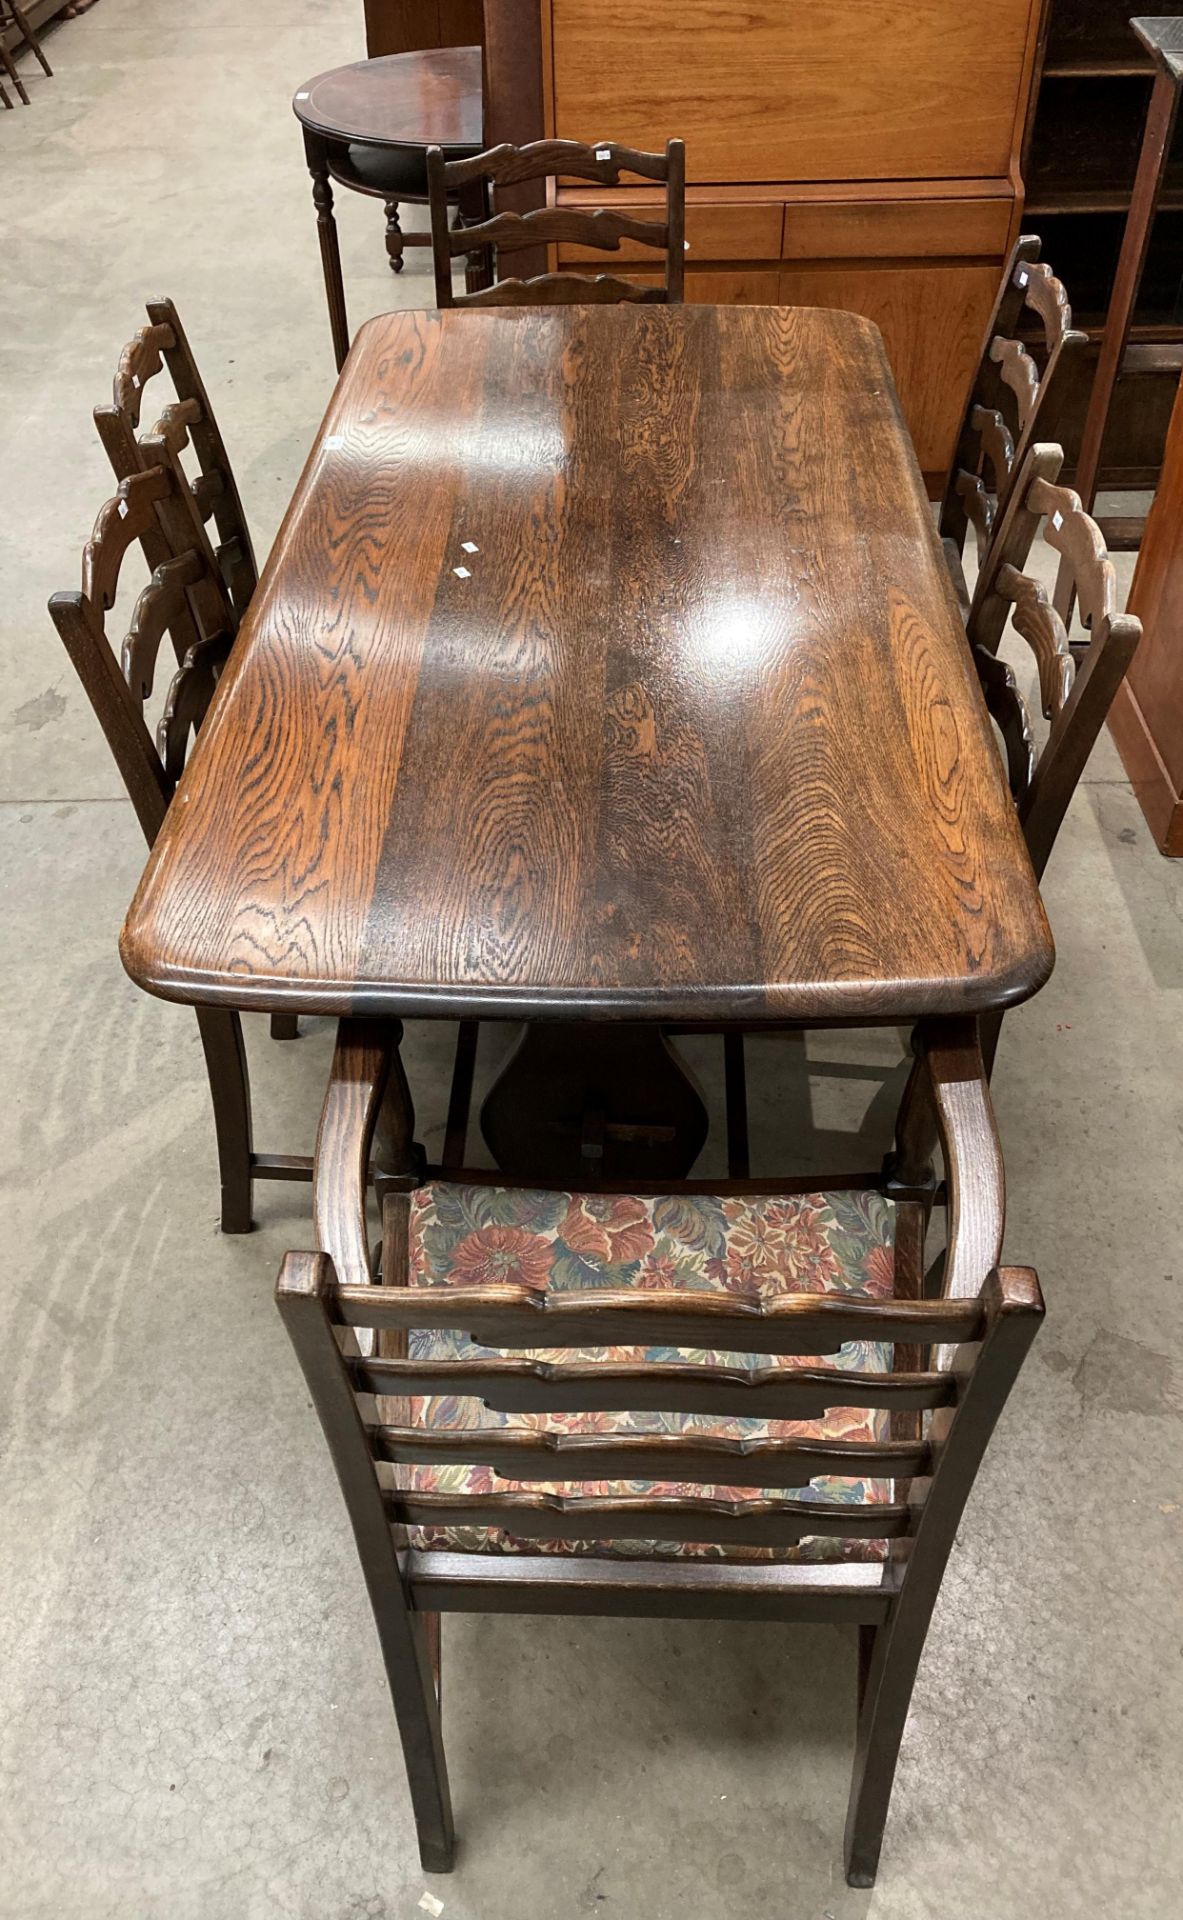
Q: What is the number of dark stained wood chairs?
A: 6